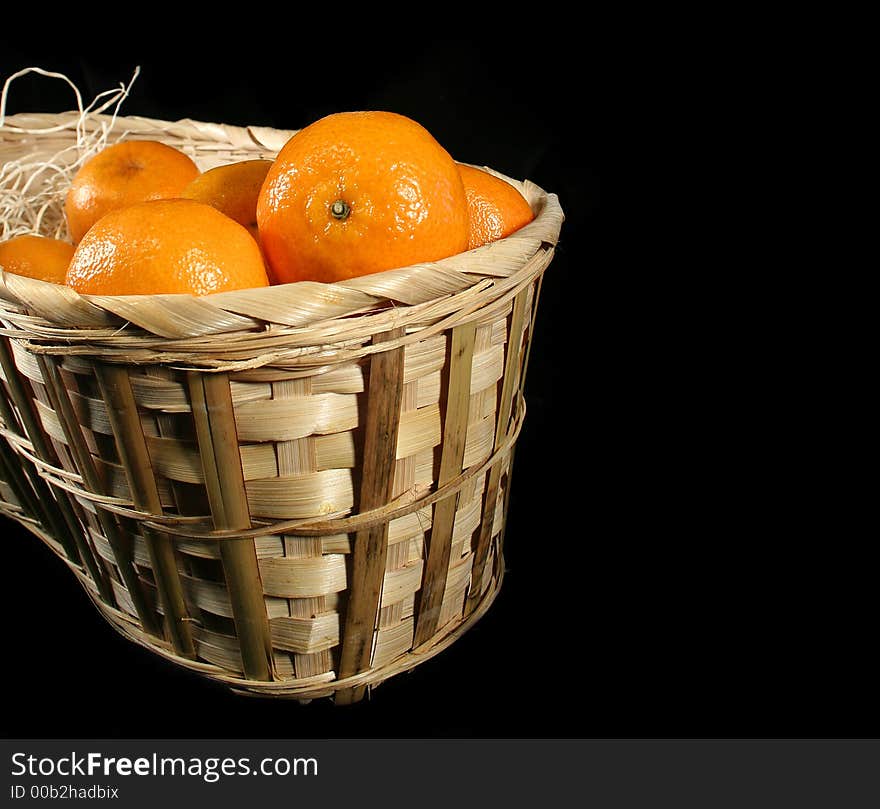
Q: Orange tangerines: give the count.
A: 6